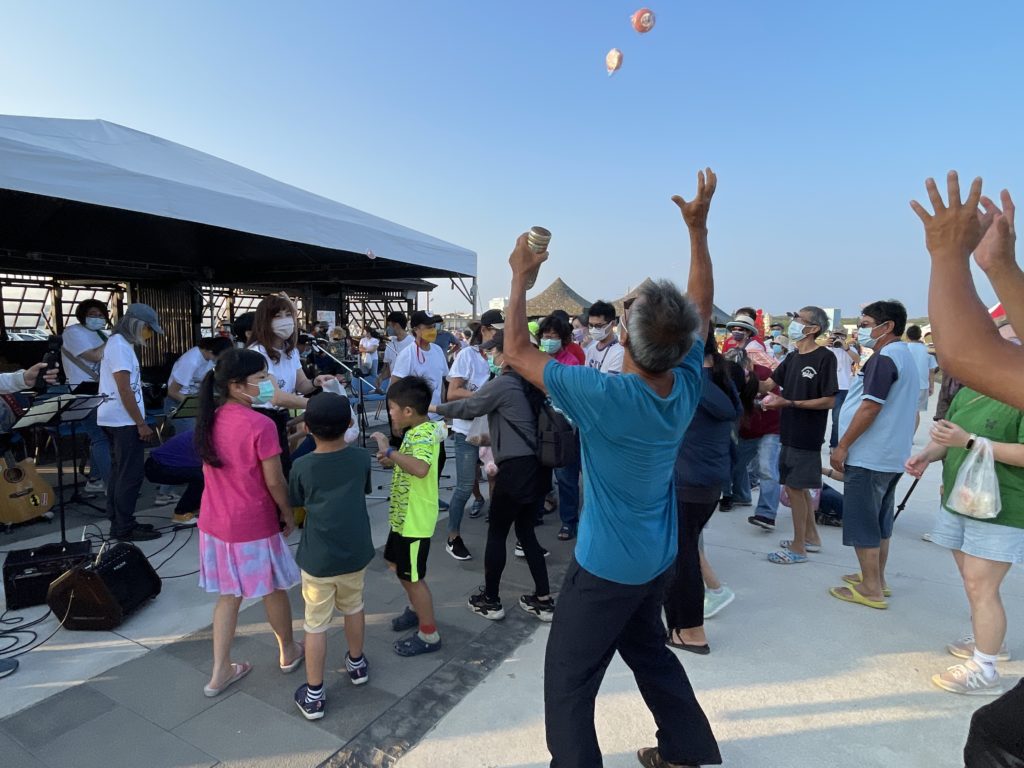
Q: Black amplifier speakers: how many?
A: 2